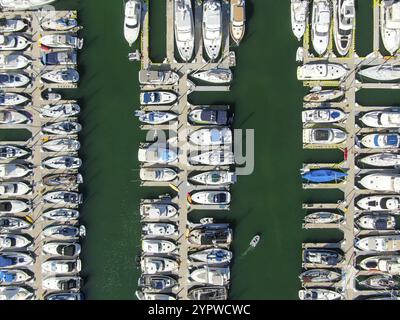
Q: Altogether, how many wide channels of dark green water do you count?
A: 2